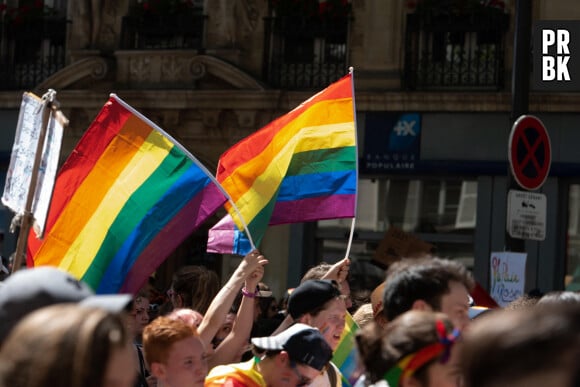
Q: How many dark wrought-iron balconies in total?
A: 4